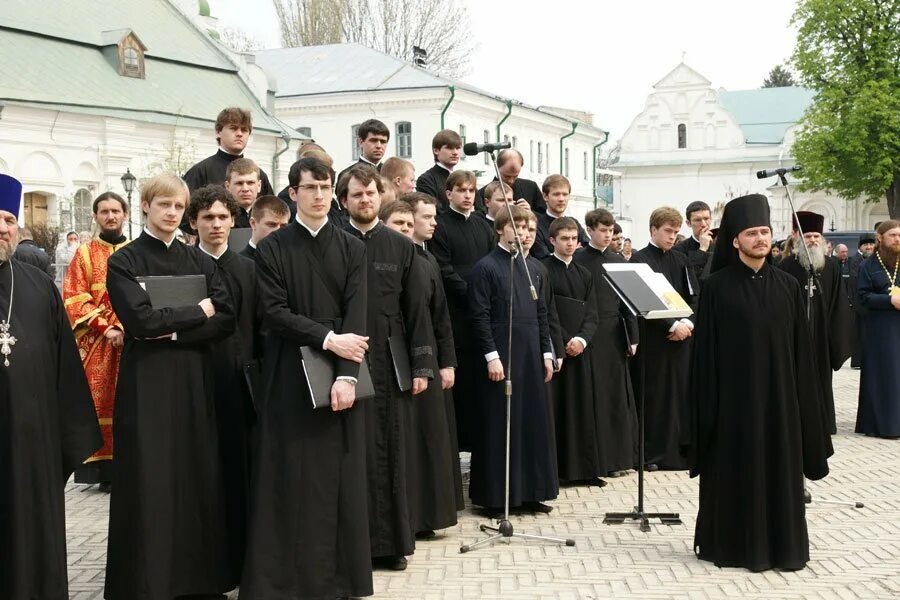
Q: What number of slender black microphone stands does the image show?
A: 2